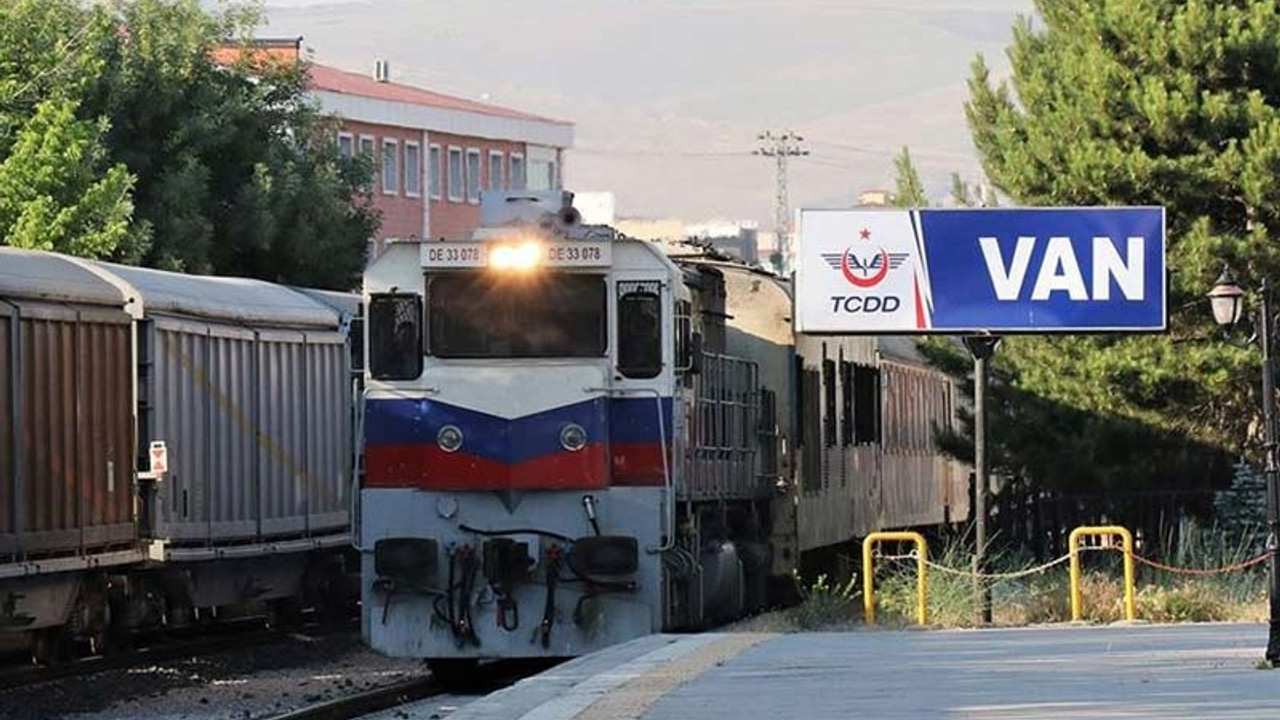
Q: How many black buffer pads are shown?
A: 2